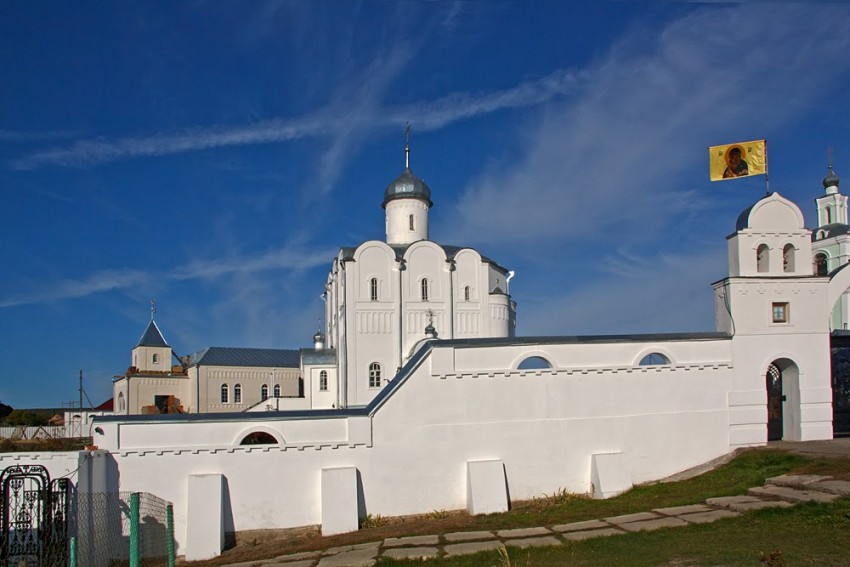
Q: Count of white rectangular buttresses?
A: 4